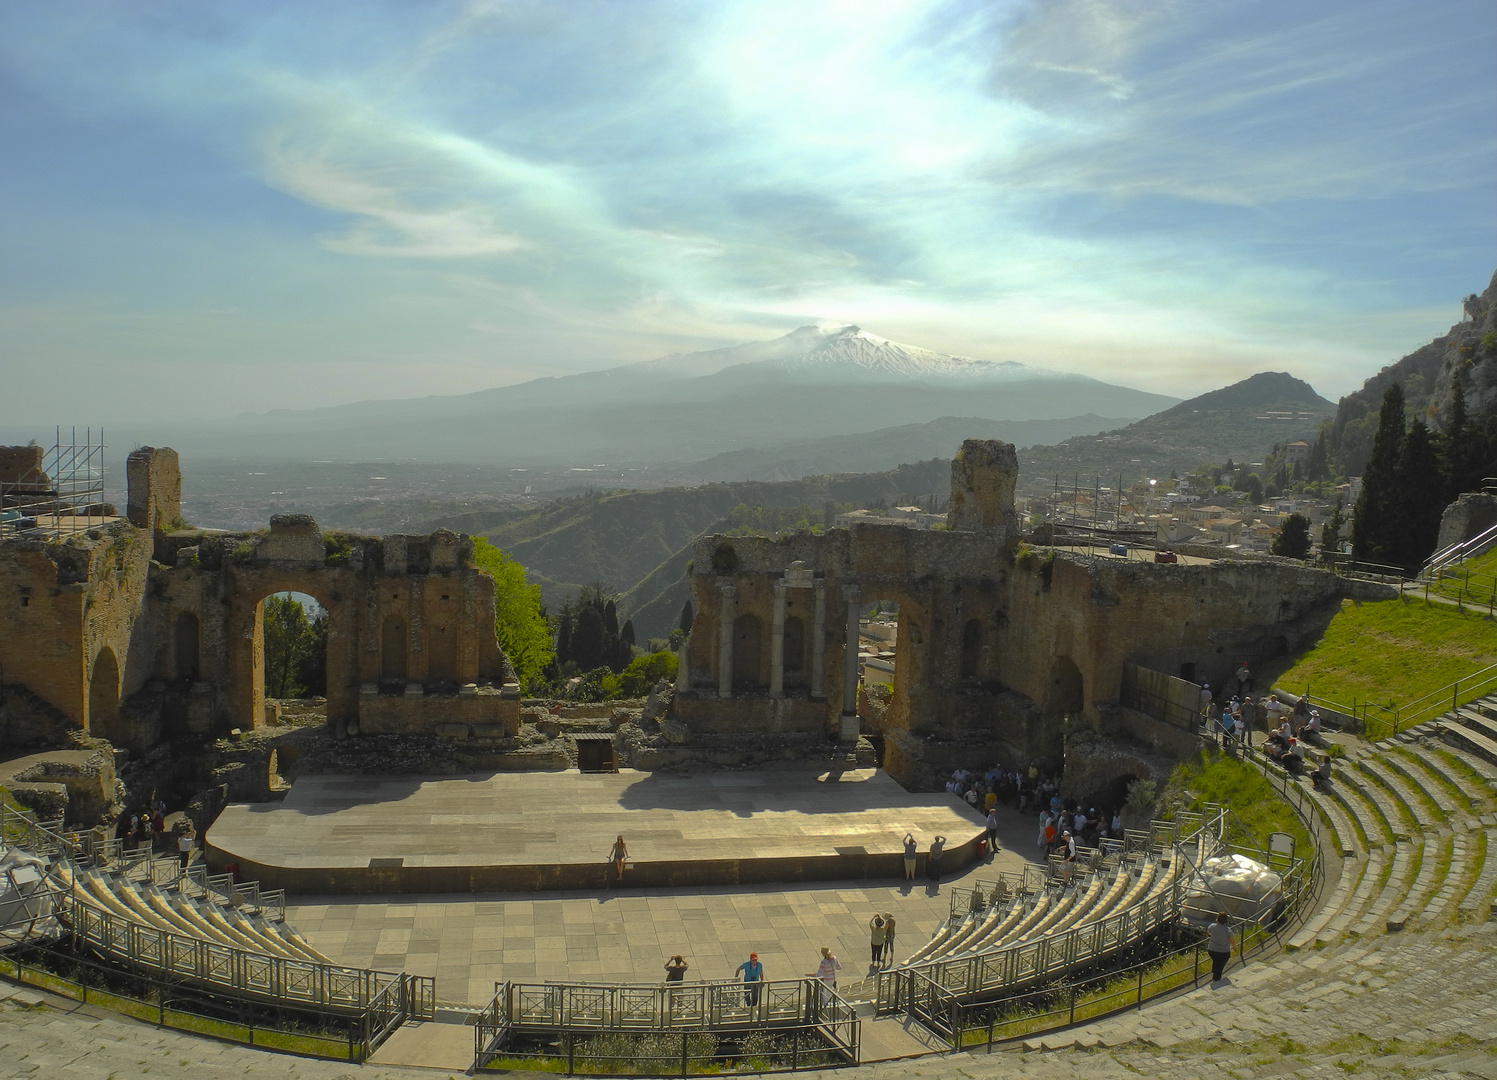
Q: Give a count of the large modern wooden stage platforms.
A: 1